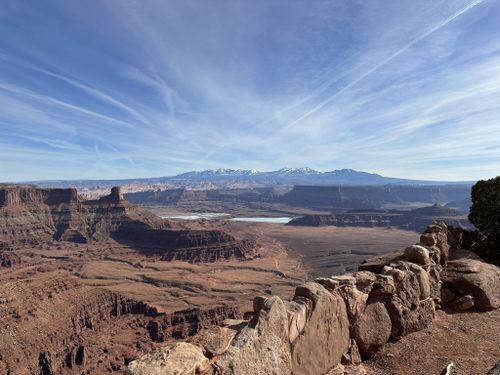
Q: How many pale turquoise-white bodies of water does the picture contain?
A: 2